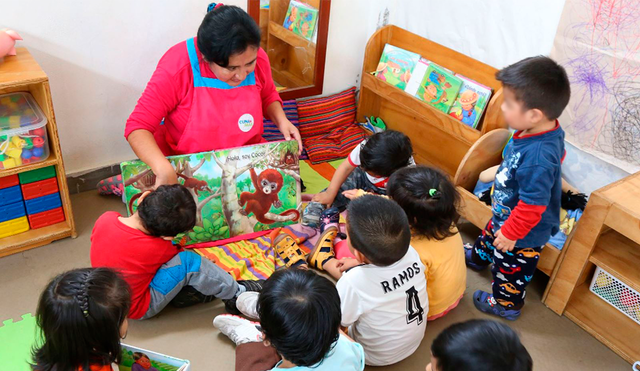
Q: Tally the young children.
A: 8